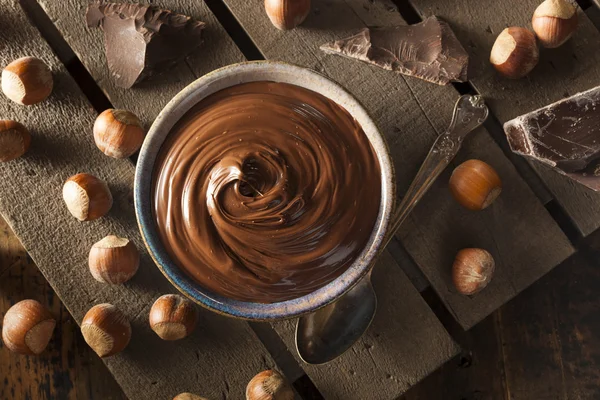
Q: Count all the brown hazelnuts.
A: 15